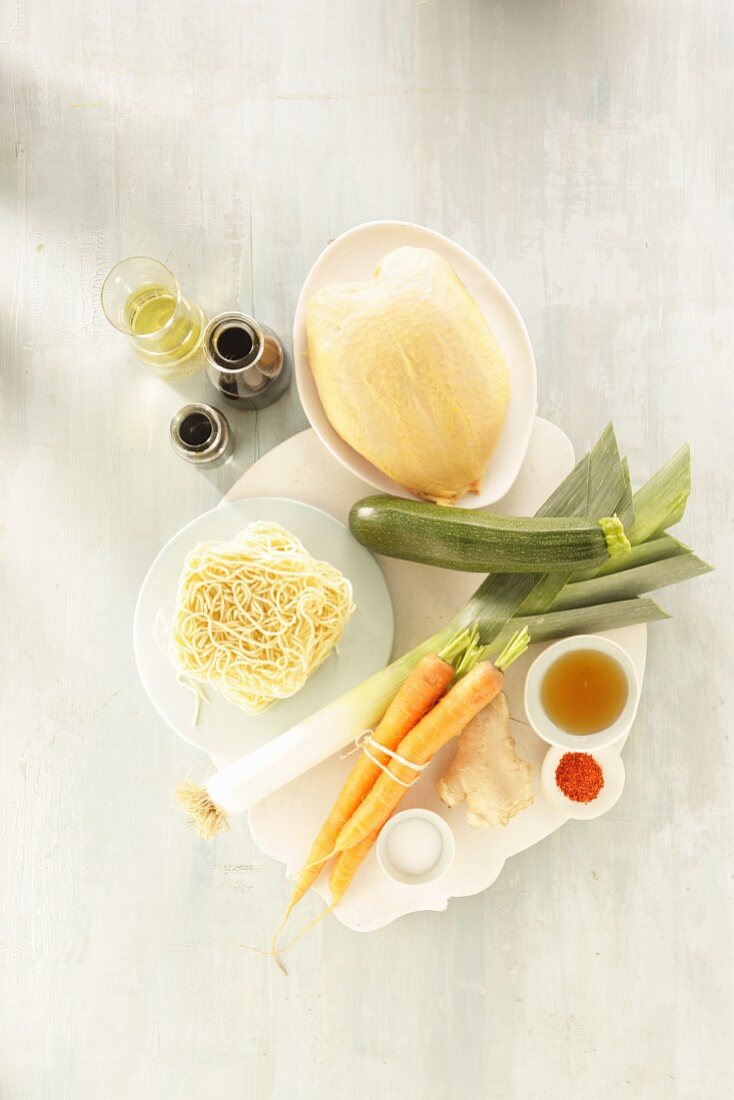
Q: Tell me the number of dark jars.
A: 2